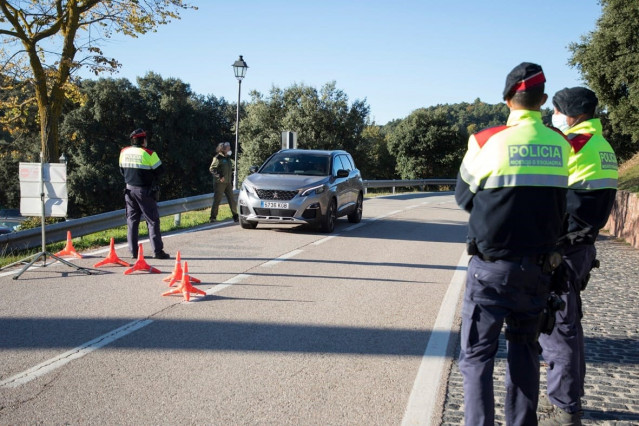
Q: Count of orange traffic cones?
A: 5